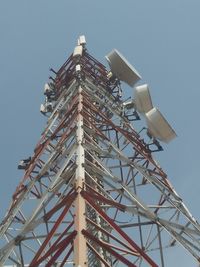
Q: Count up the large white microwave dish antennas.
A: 3